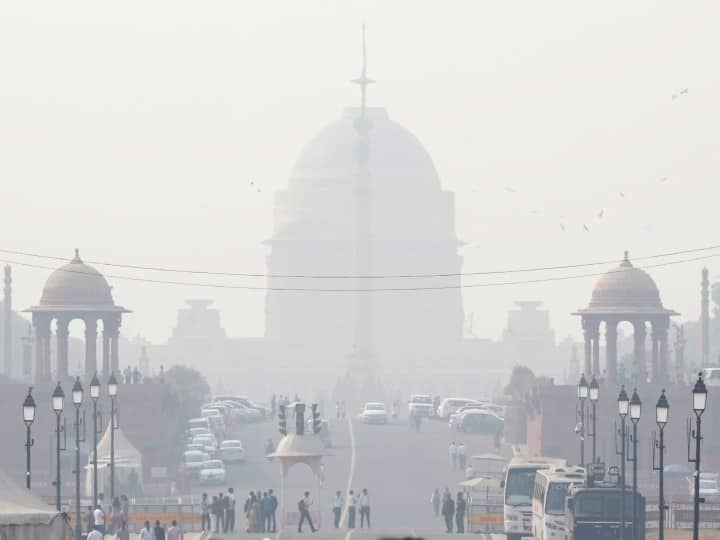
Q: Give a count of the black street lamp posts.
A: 11